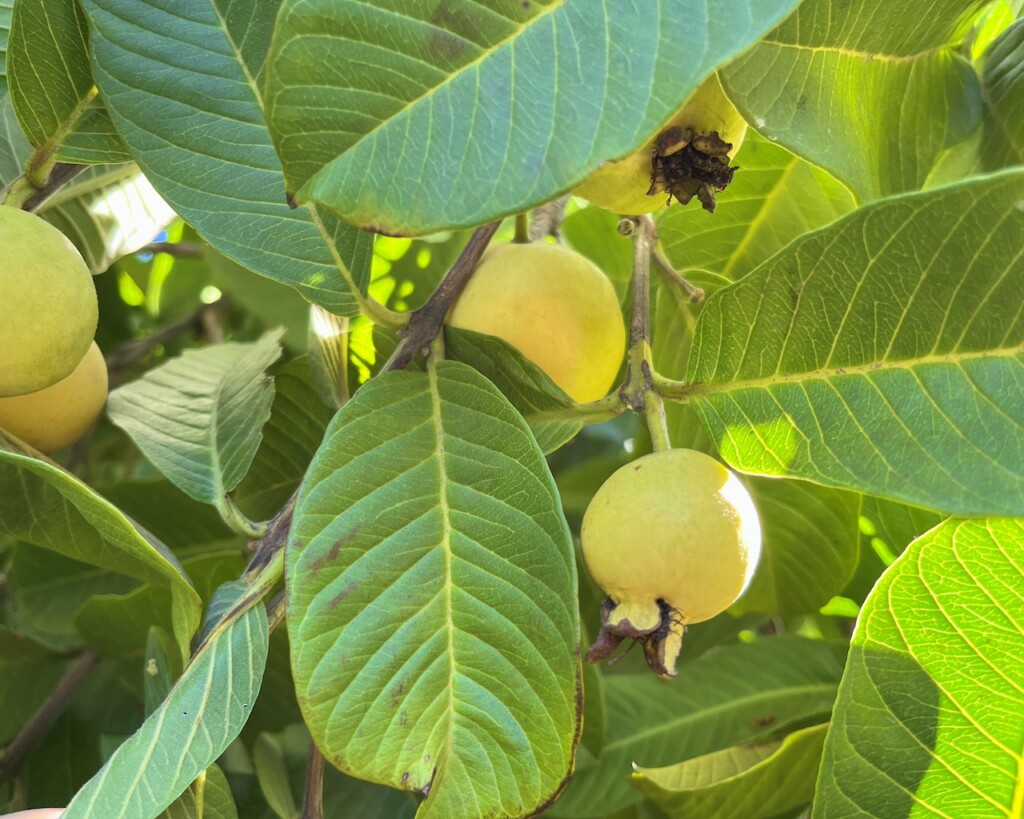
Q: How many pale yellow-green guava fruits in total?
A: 5